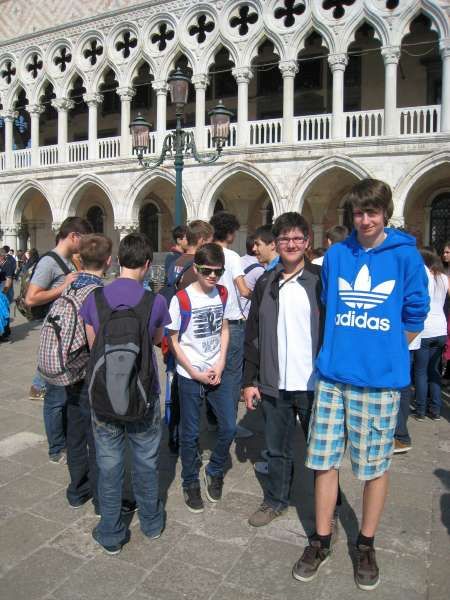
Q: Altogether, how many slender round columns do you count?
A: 12